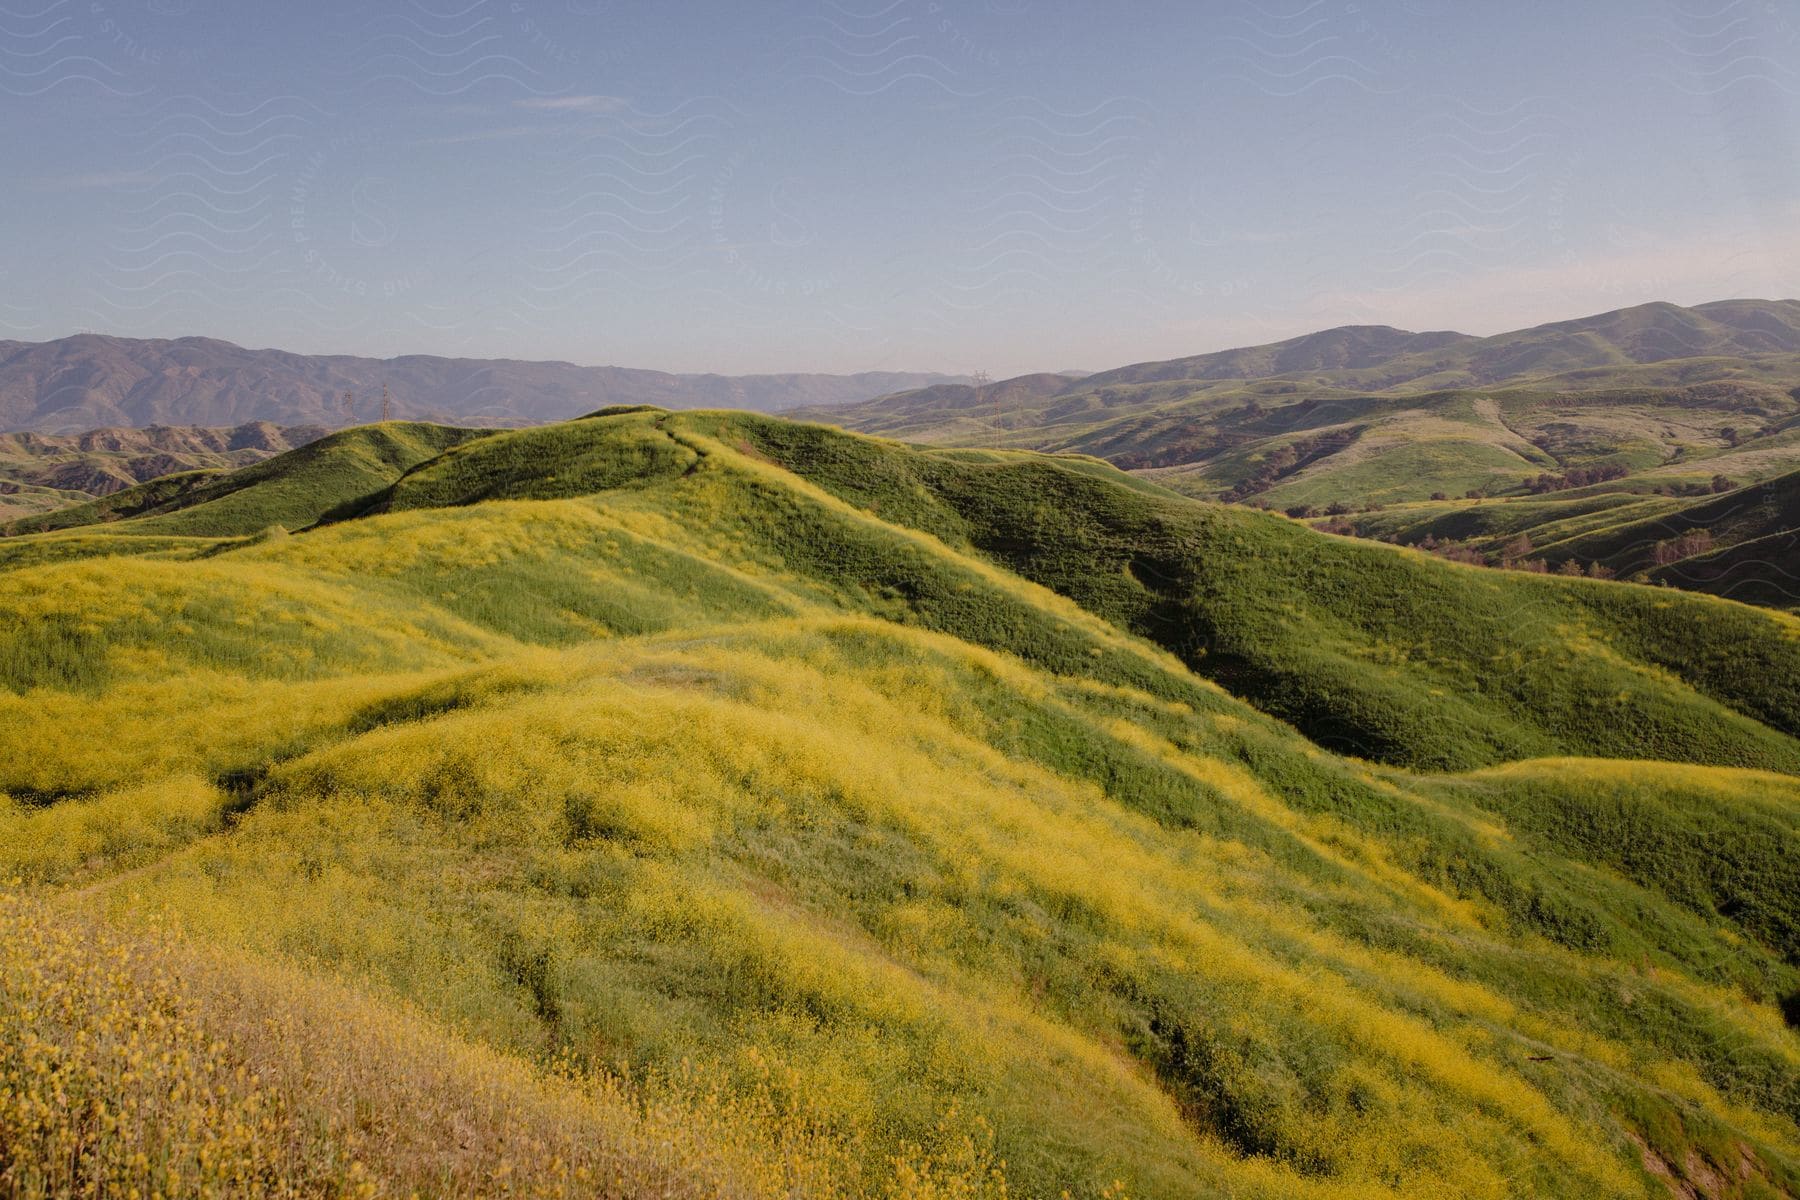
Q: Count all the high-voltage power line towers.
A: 5